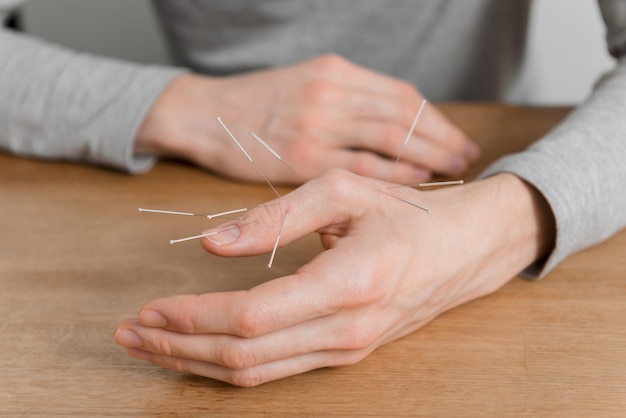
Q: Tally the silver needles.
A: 9